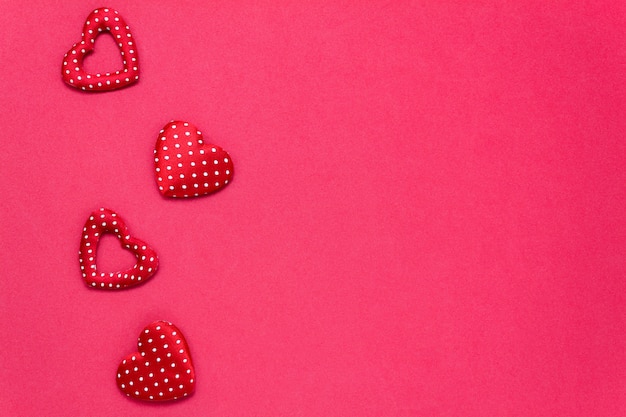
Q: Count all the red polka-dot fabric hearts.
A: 4